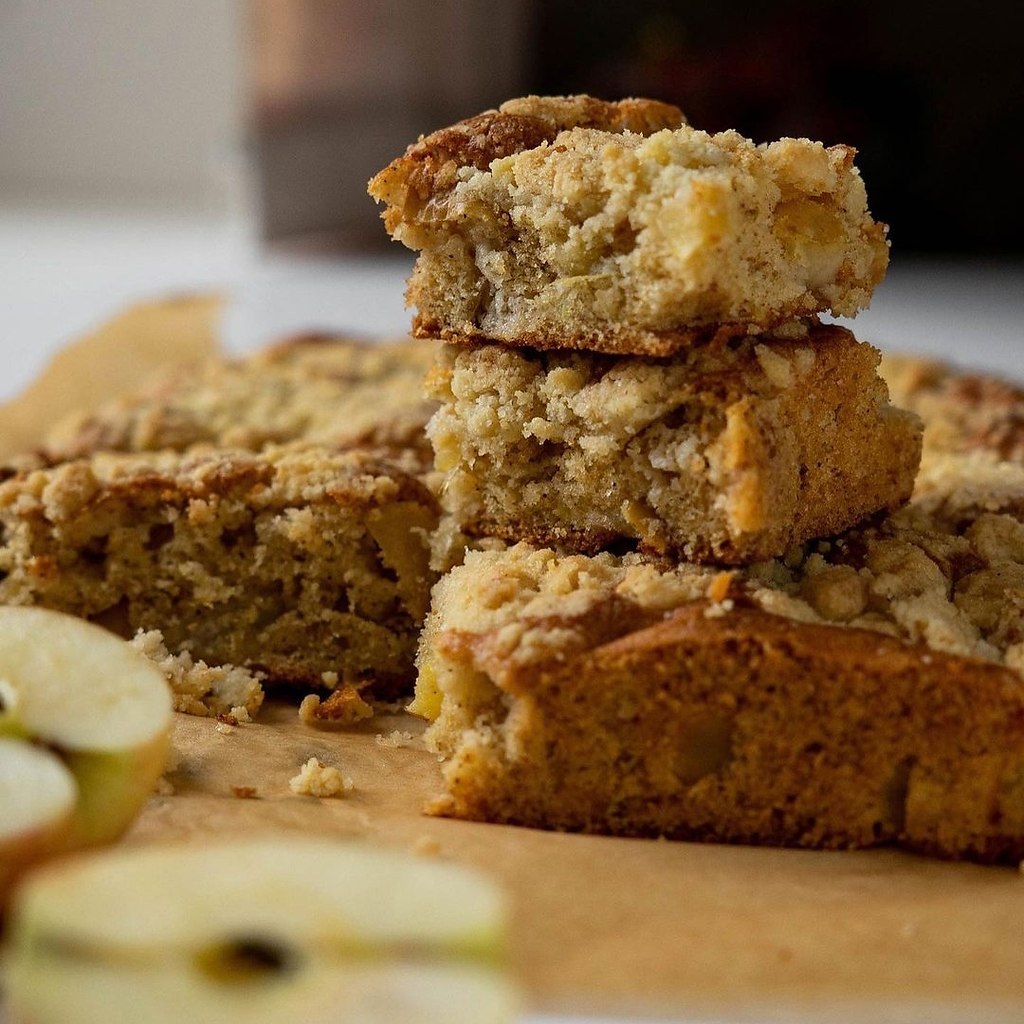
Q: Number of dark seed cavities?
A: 2